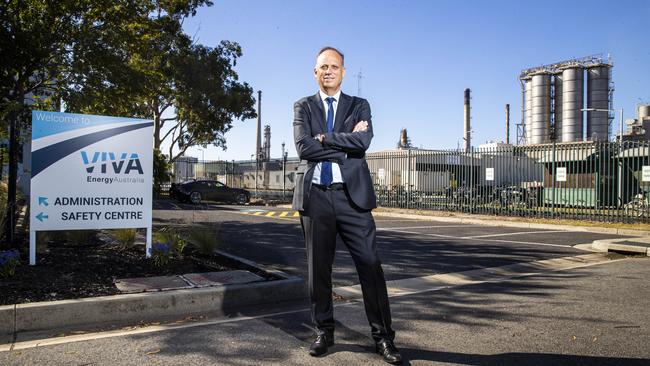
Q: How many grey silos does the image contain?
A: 5